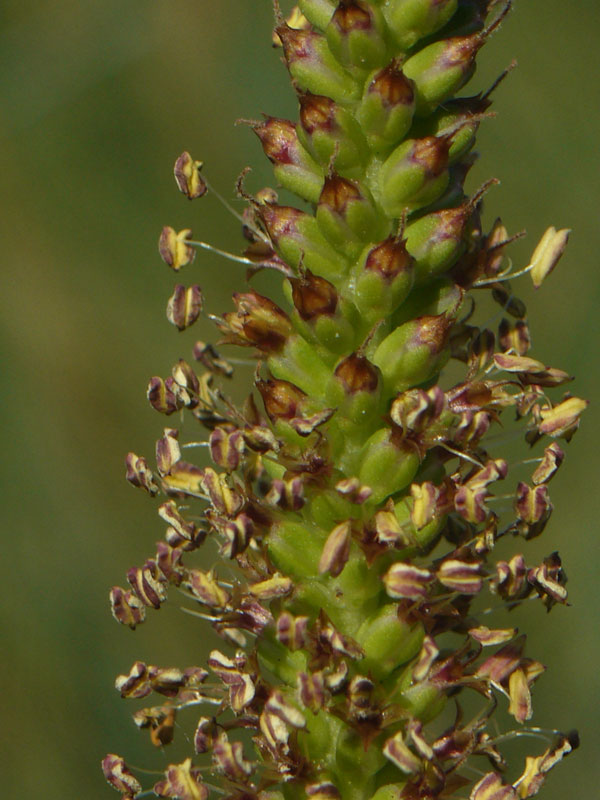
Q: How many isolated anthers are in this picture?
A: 4